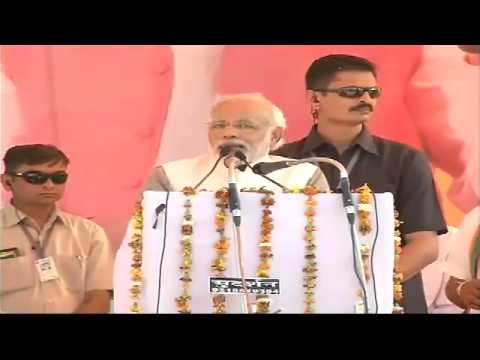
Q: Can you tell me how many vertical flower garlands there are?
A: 7